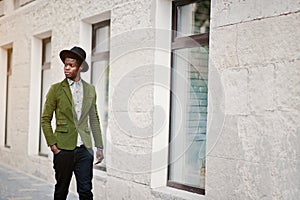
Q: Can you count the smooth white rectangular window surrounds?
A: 4